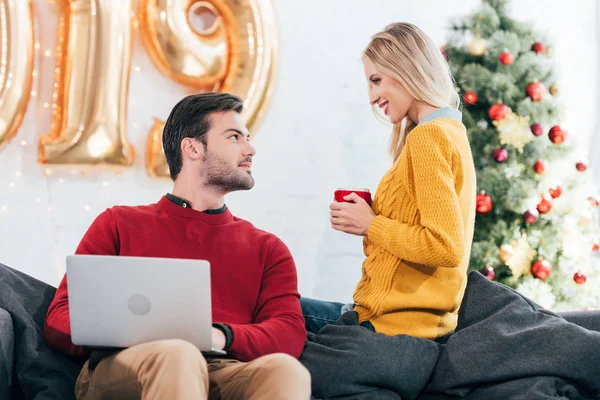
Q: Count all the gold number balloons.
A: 3